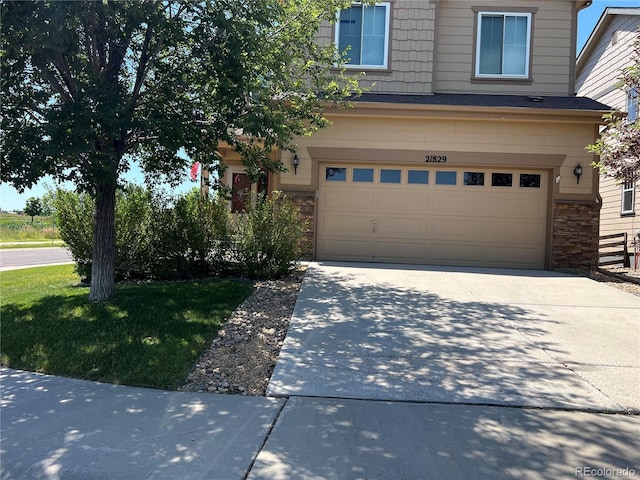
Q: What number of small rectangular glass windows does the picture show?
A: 8